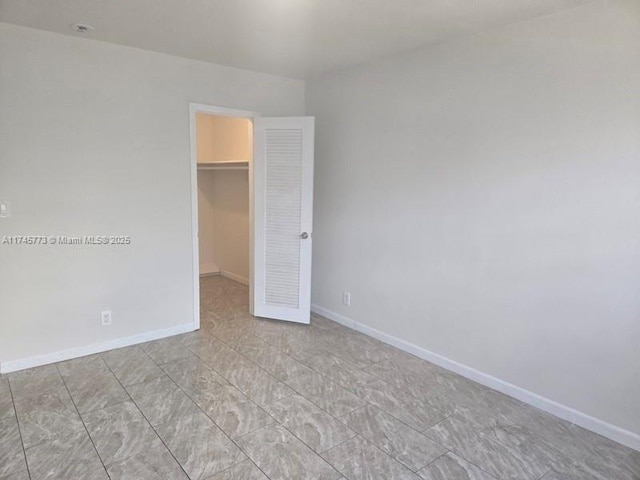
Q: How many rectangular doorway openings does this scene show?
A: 1